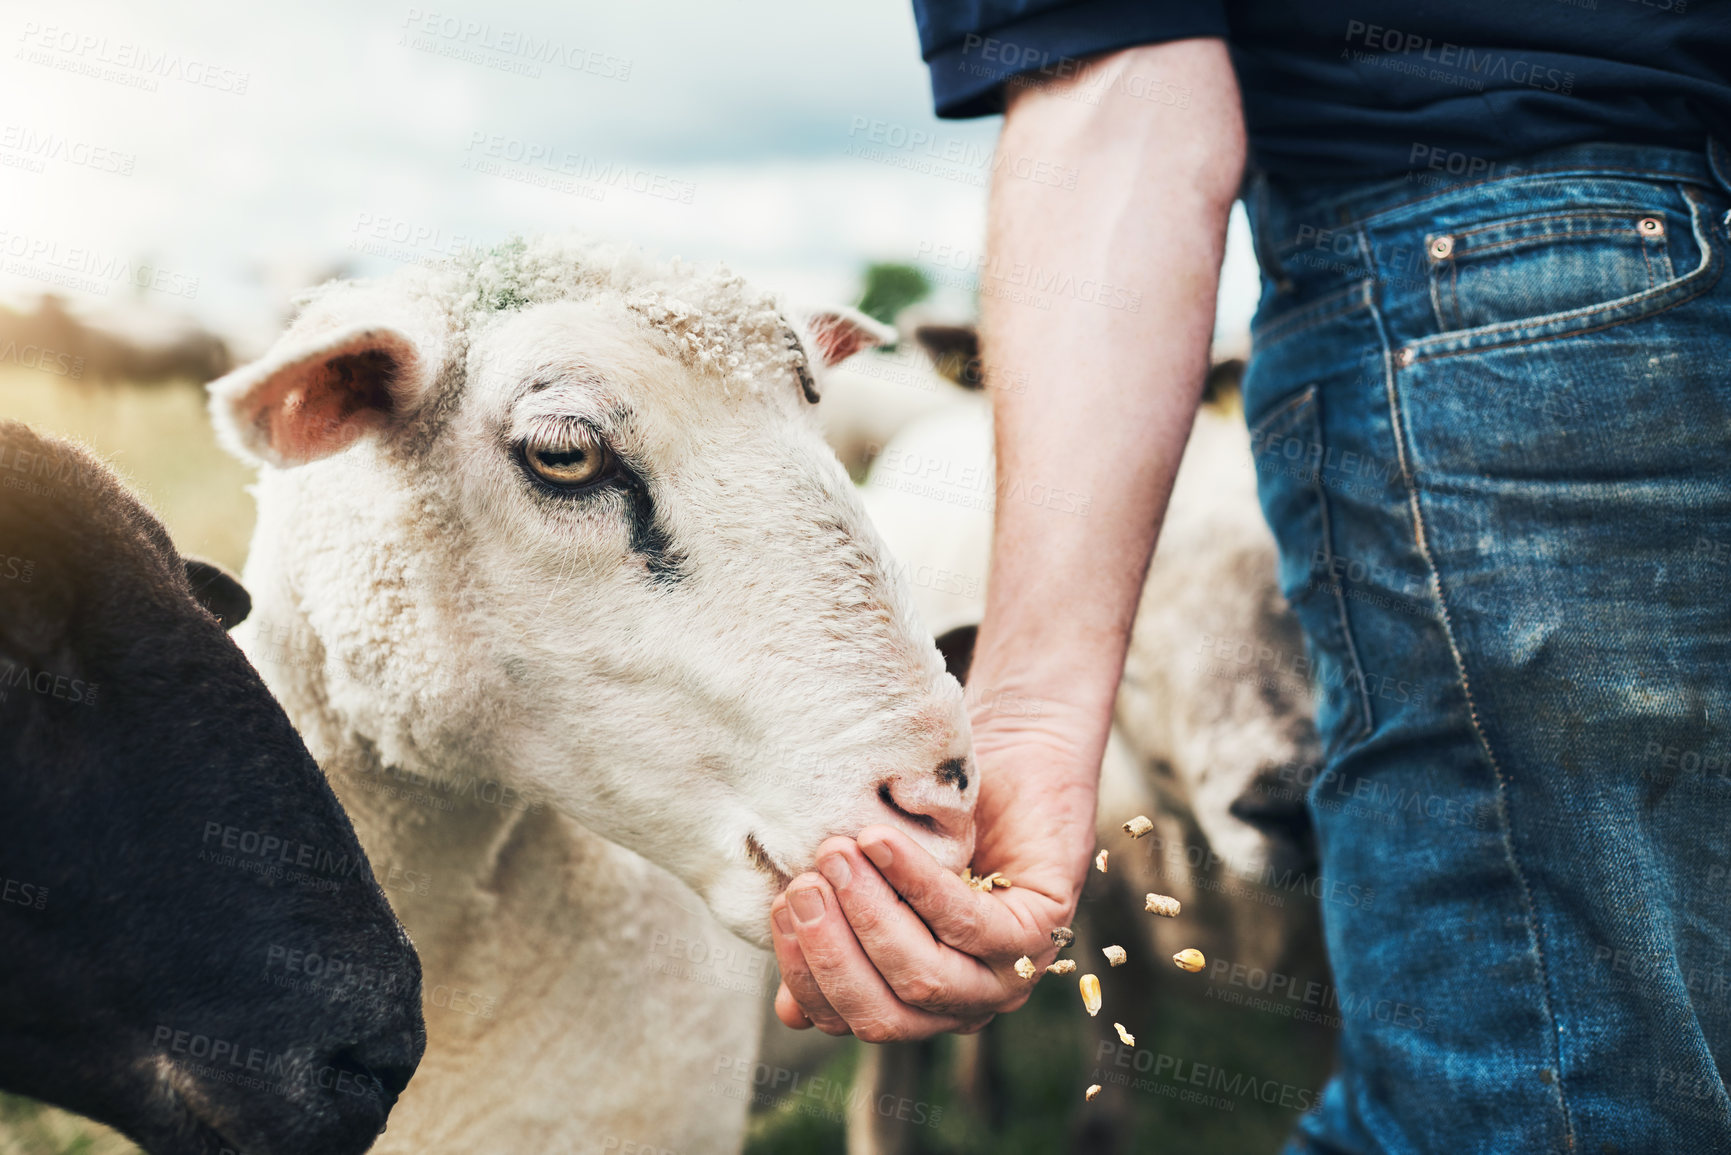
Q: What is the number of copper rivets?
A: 3